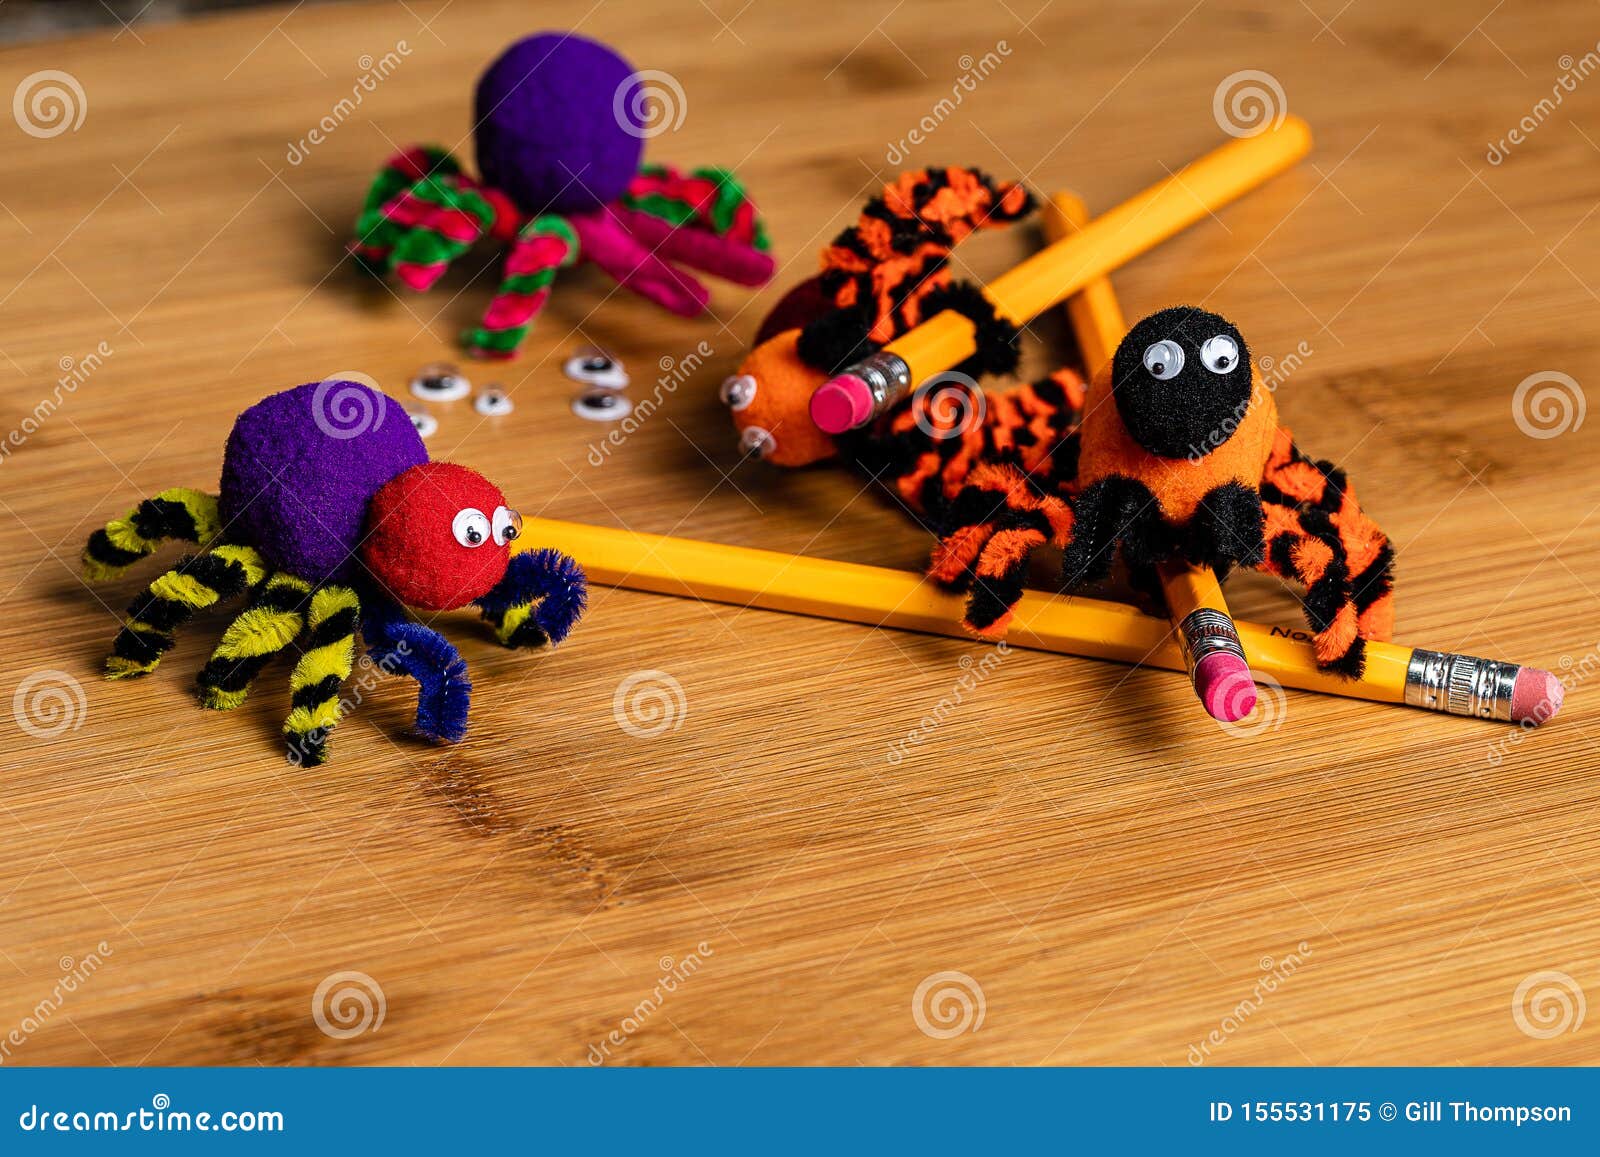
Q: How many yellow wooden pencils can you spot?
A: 3